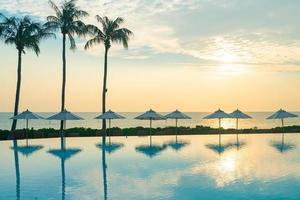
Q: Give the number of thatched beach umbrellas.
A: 8